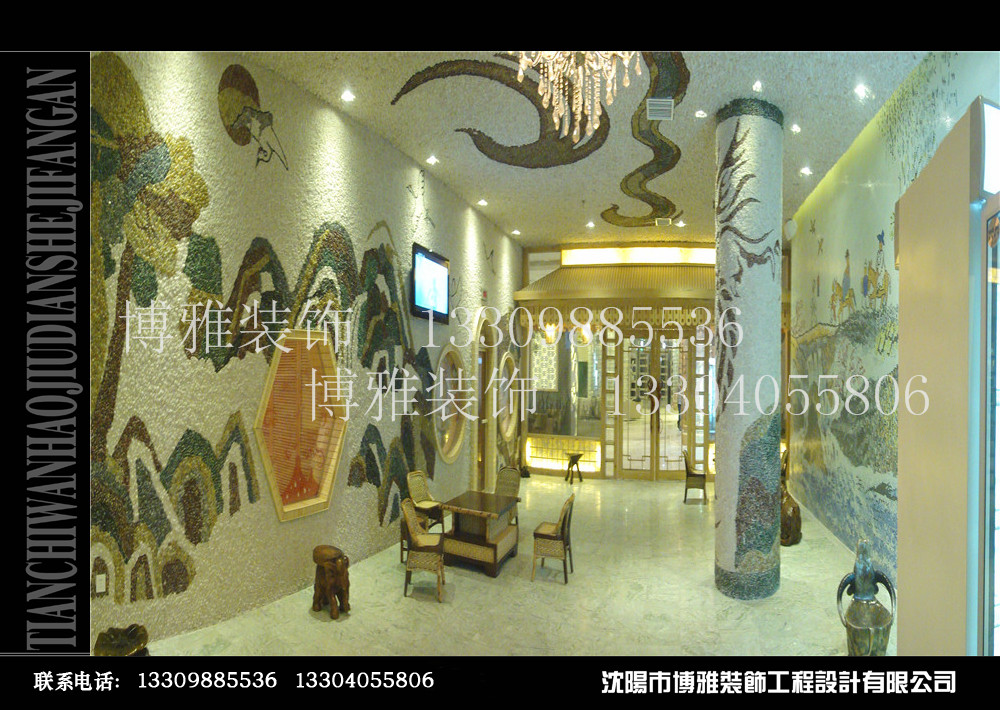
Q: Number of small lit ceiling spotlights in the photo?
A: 11